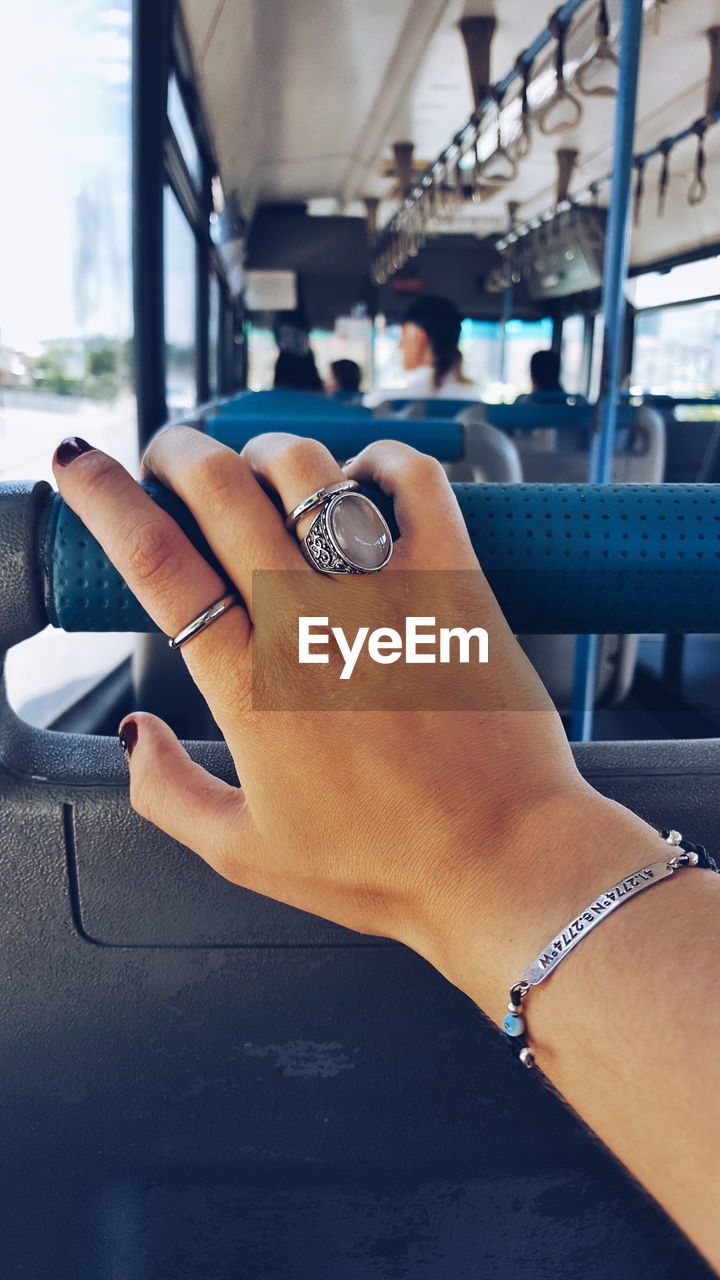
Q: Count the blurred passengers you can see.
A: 4